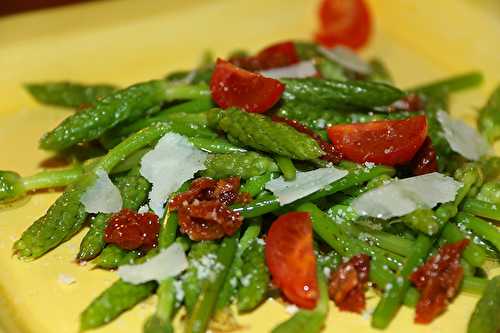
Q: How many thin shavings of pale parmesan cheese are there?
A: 8